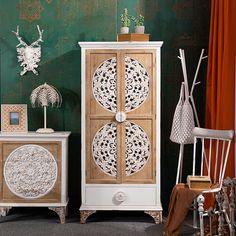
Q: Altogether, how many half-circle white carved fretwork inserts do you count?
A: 4